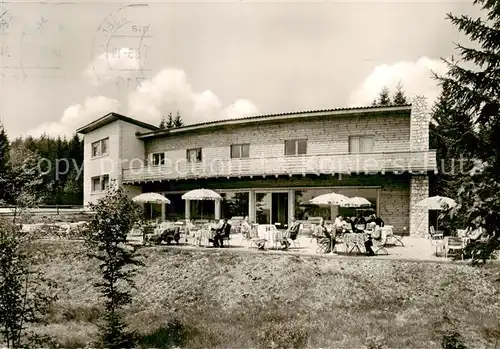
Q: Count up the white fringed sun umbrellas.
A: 5